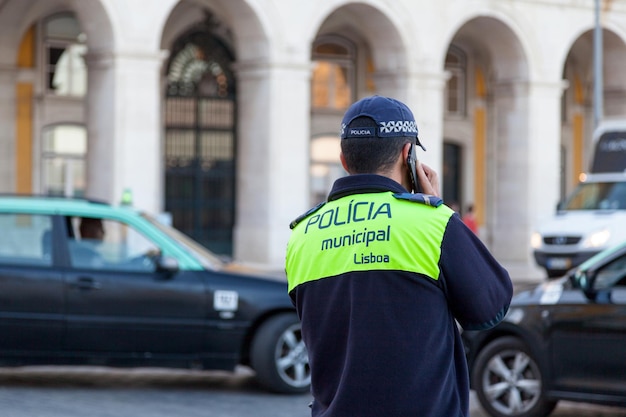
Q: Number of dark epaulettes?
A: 2